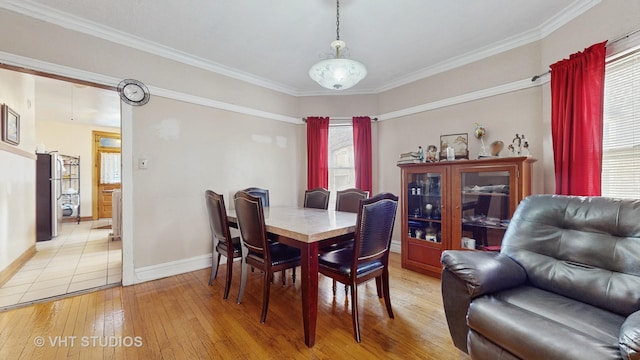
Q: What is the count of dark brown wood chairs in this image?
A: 6